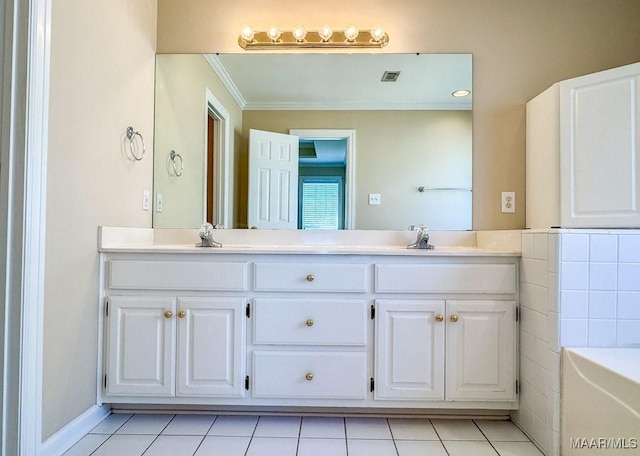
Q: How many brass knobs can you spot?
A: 7